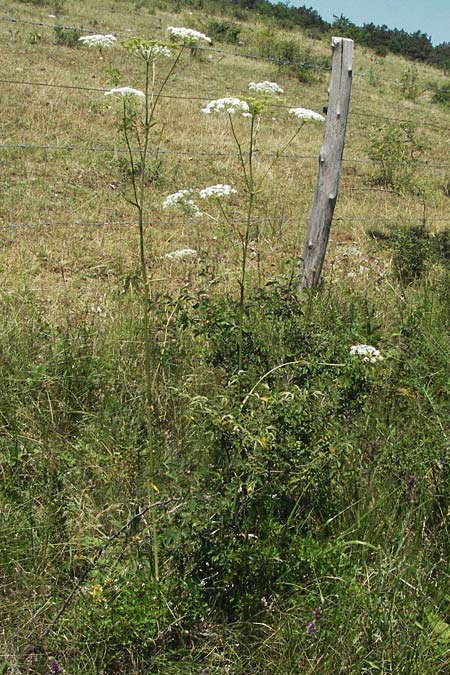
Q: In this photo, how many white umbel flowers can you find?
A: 11